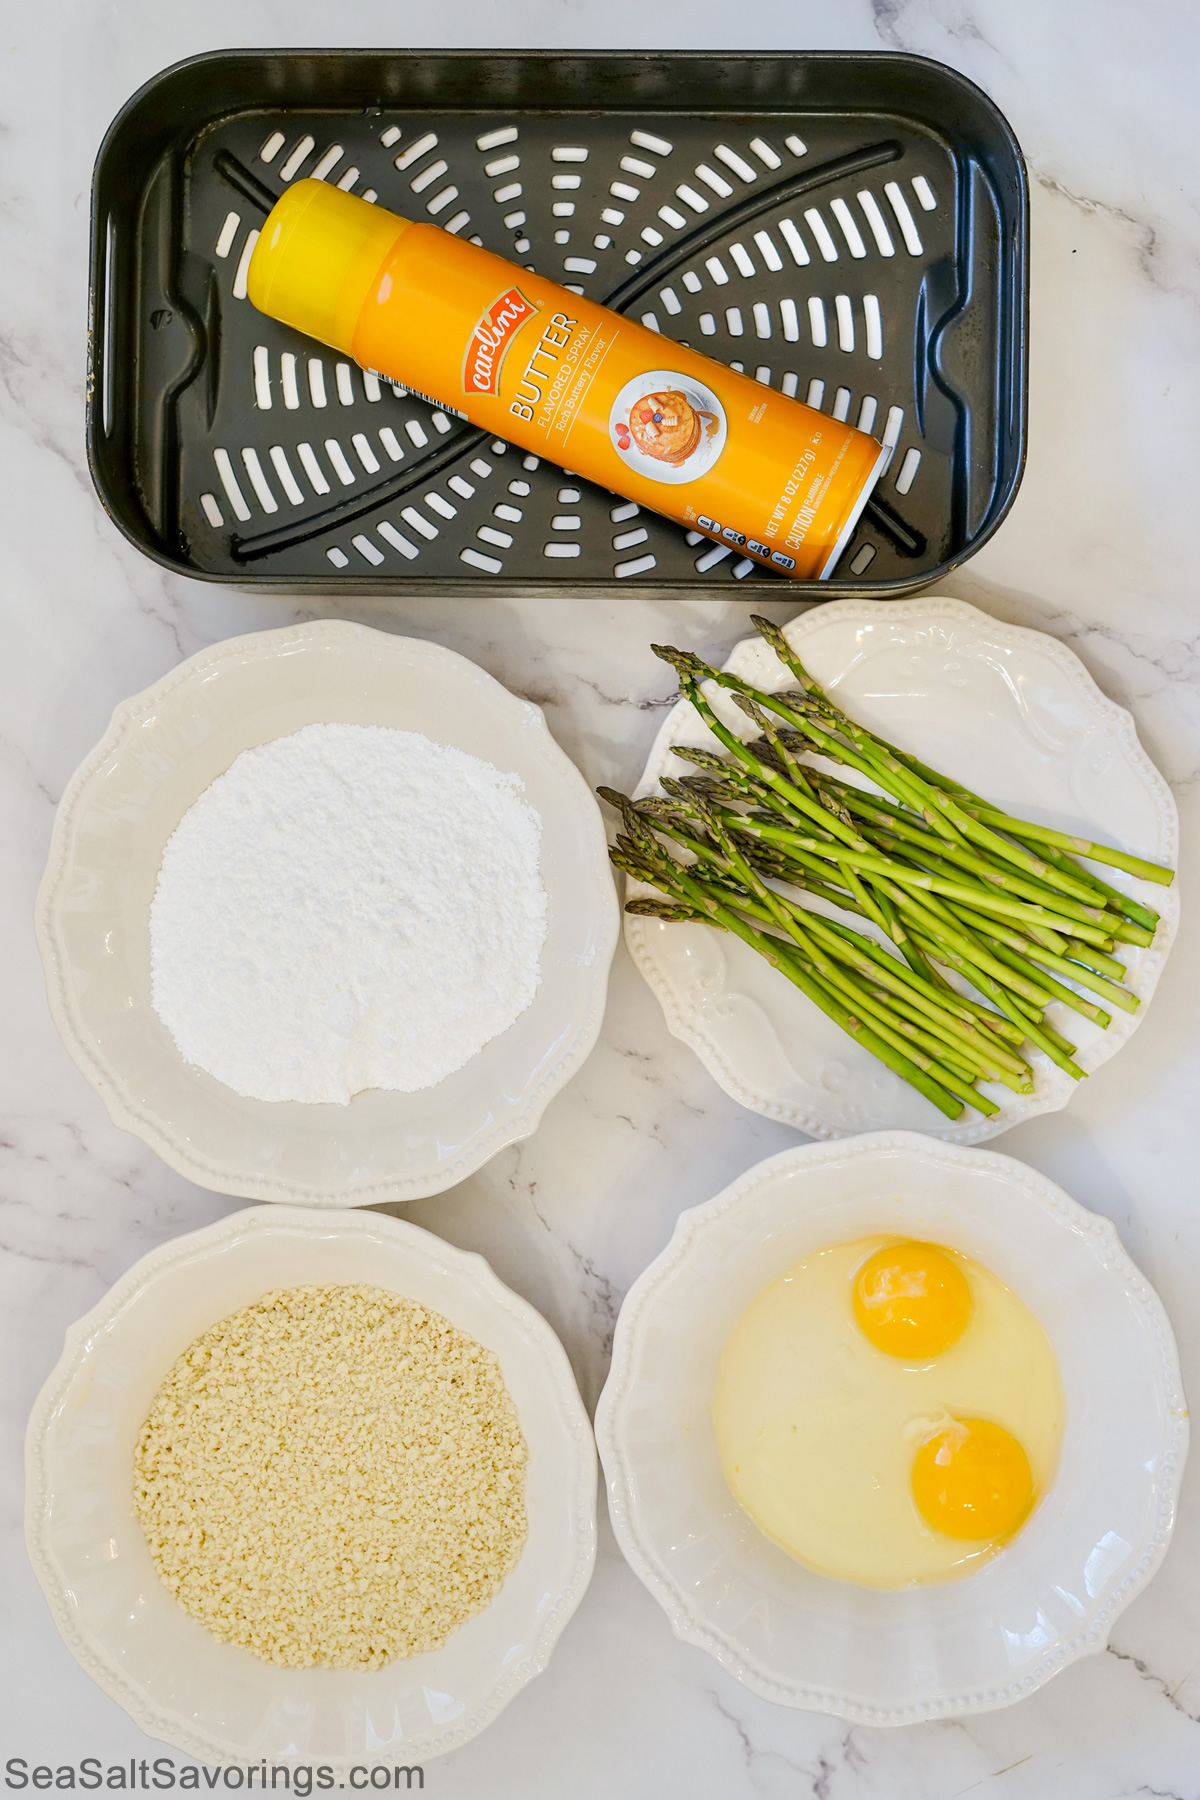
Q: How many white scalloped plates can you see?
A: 4